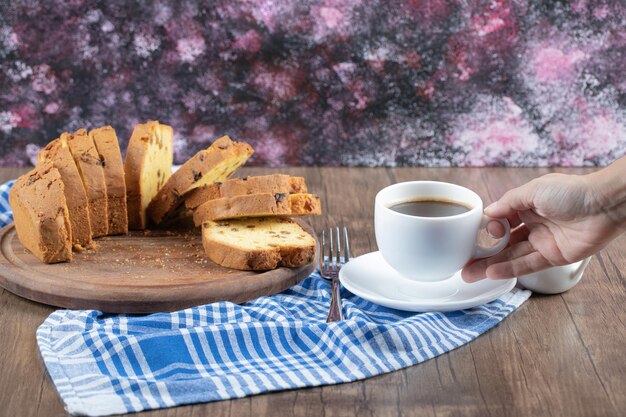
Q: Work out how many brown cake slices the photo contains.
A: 9